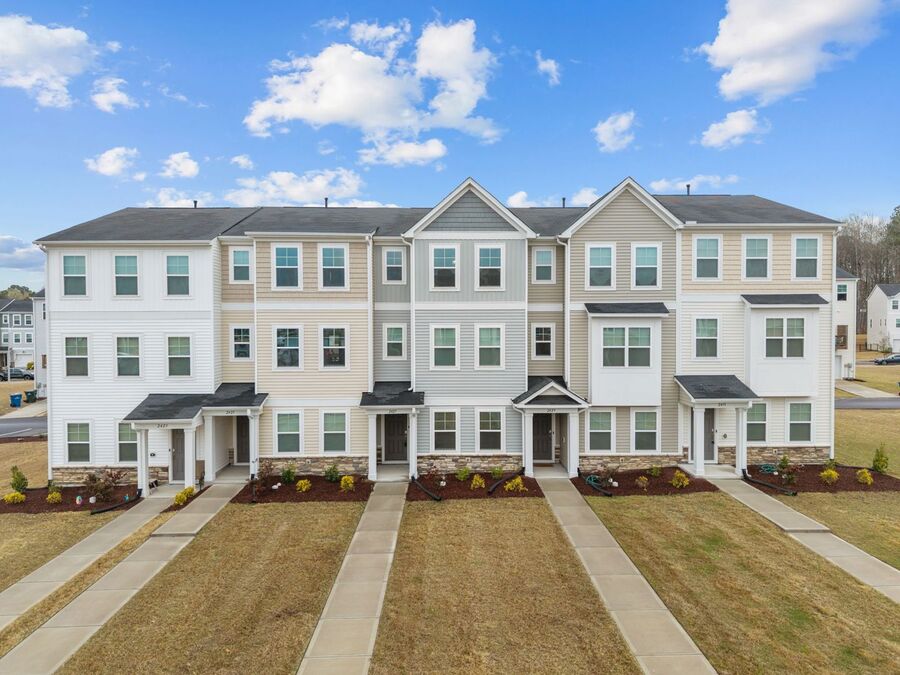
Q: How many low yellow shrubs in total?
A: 12